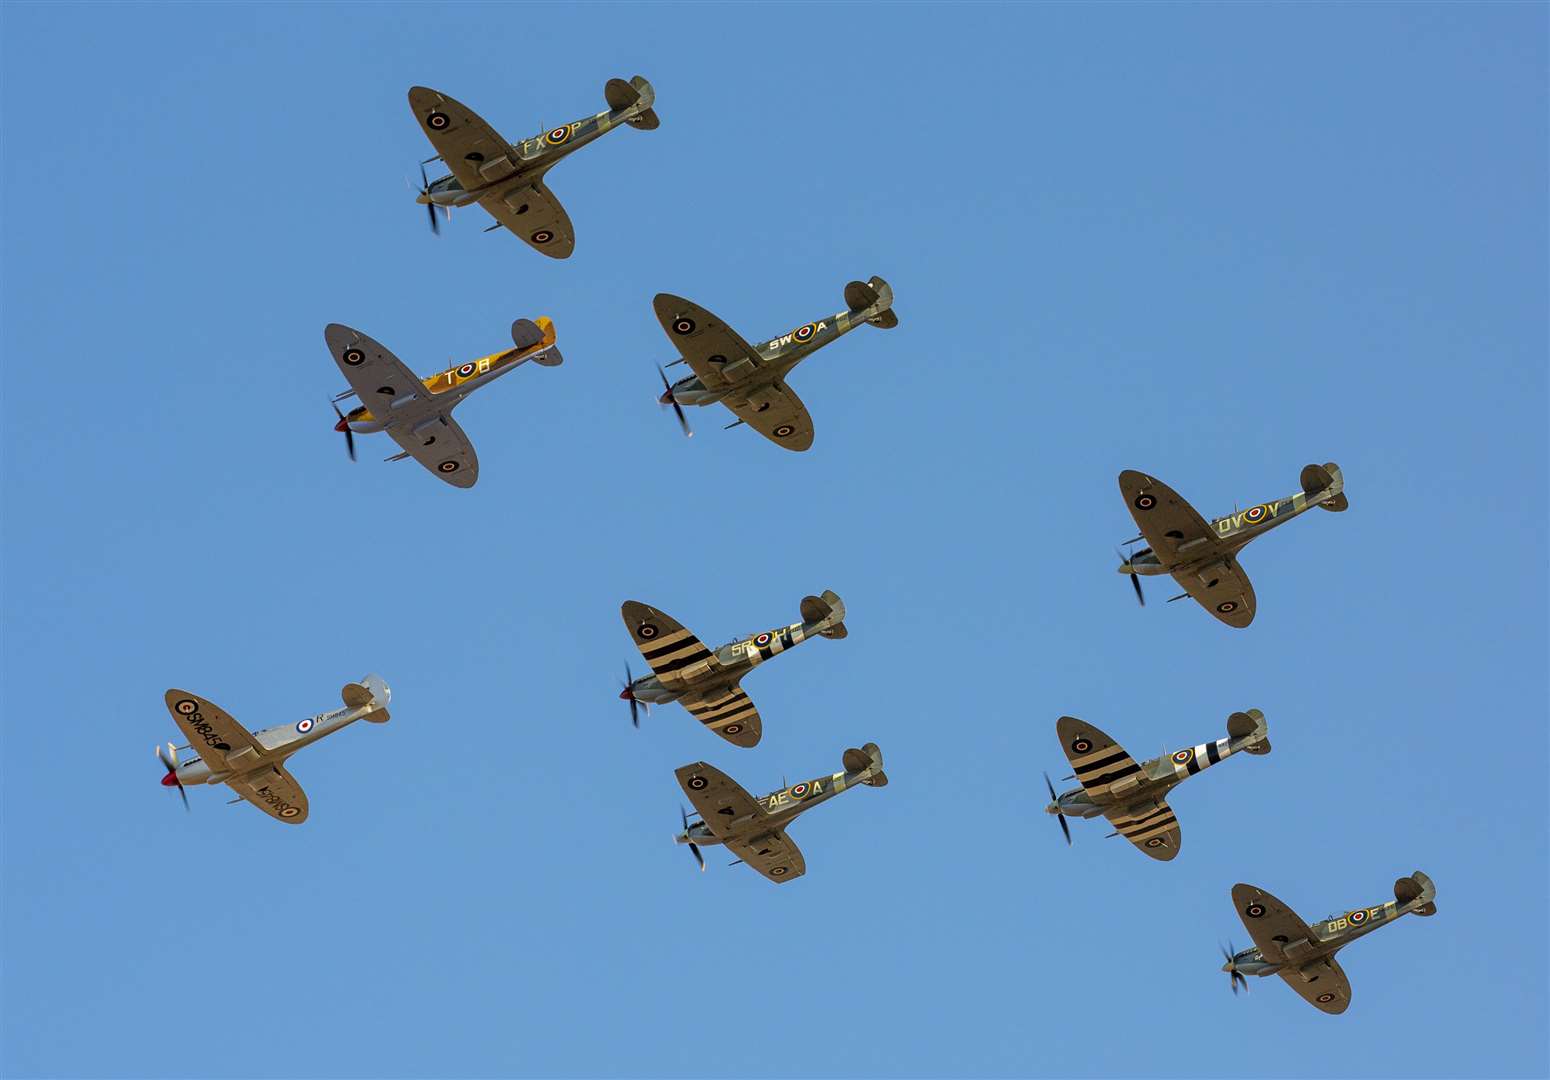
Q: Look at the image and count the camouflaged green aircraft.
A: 7